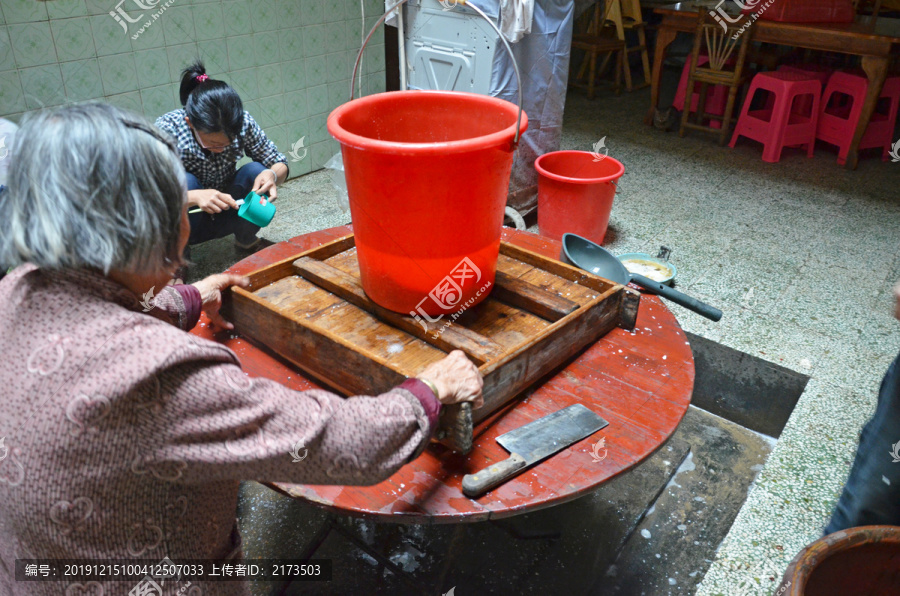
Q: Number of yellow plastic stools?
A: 0